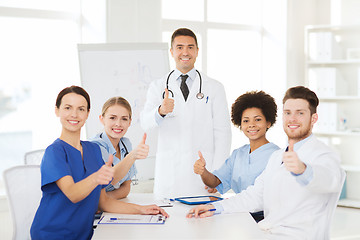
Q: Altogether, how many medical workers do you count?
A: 5